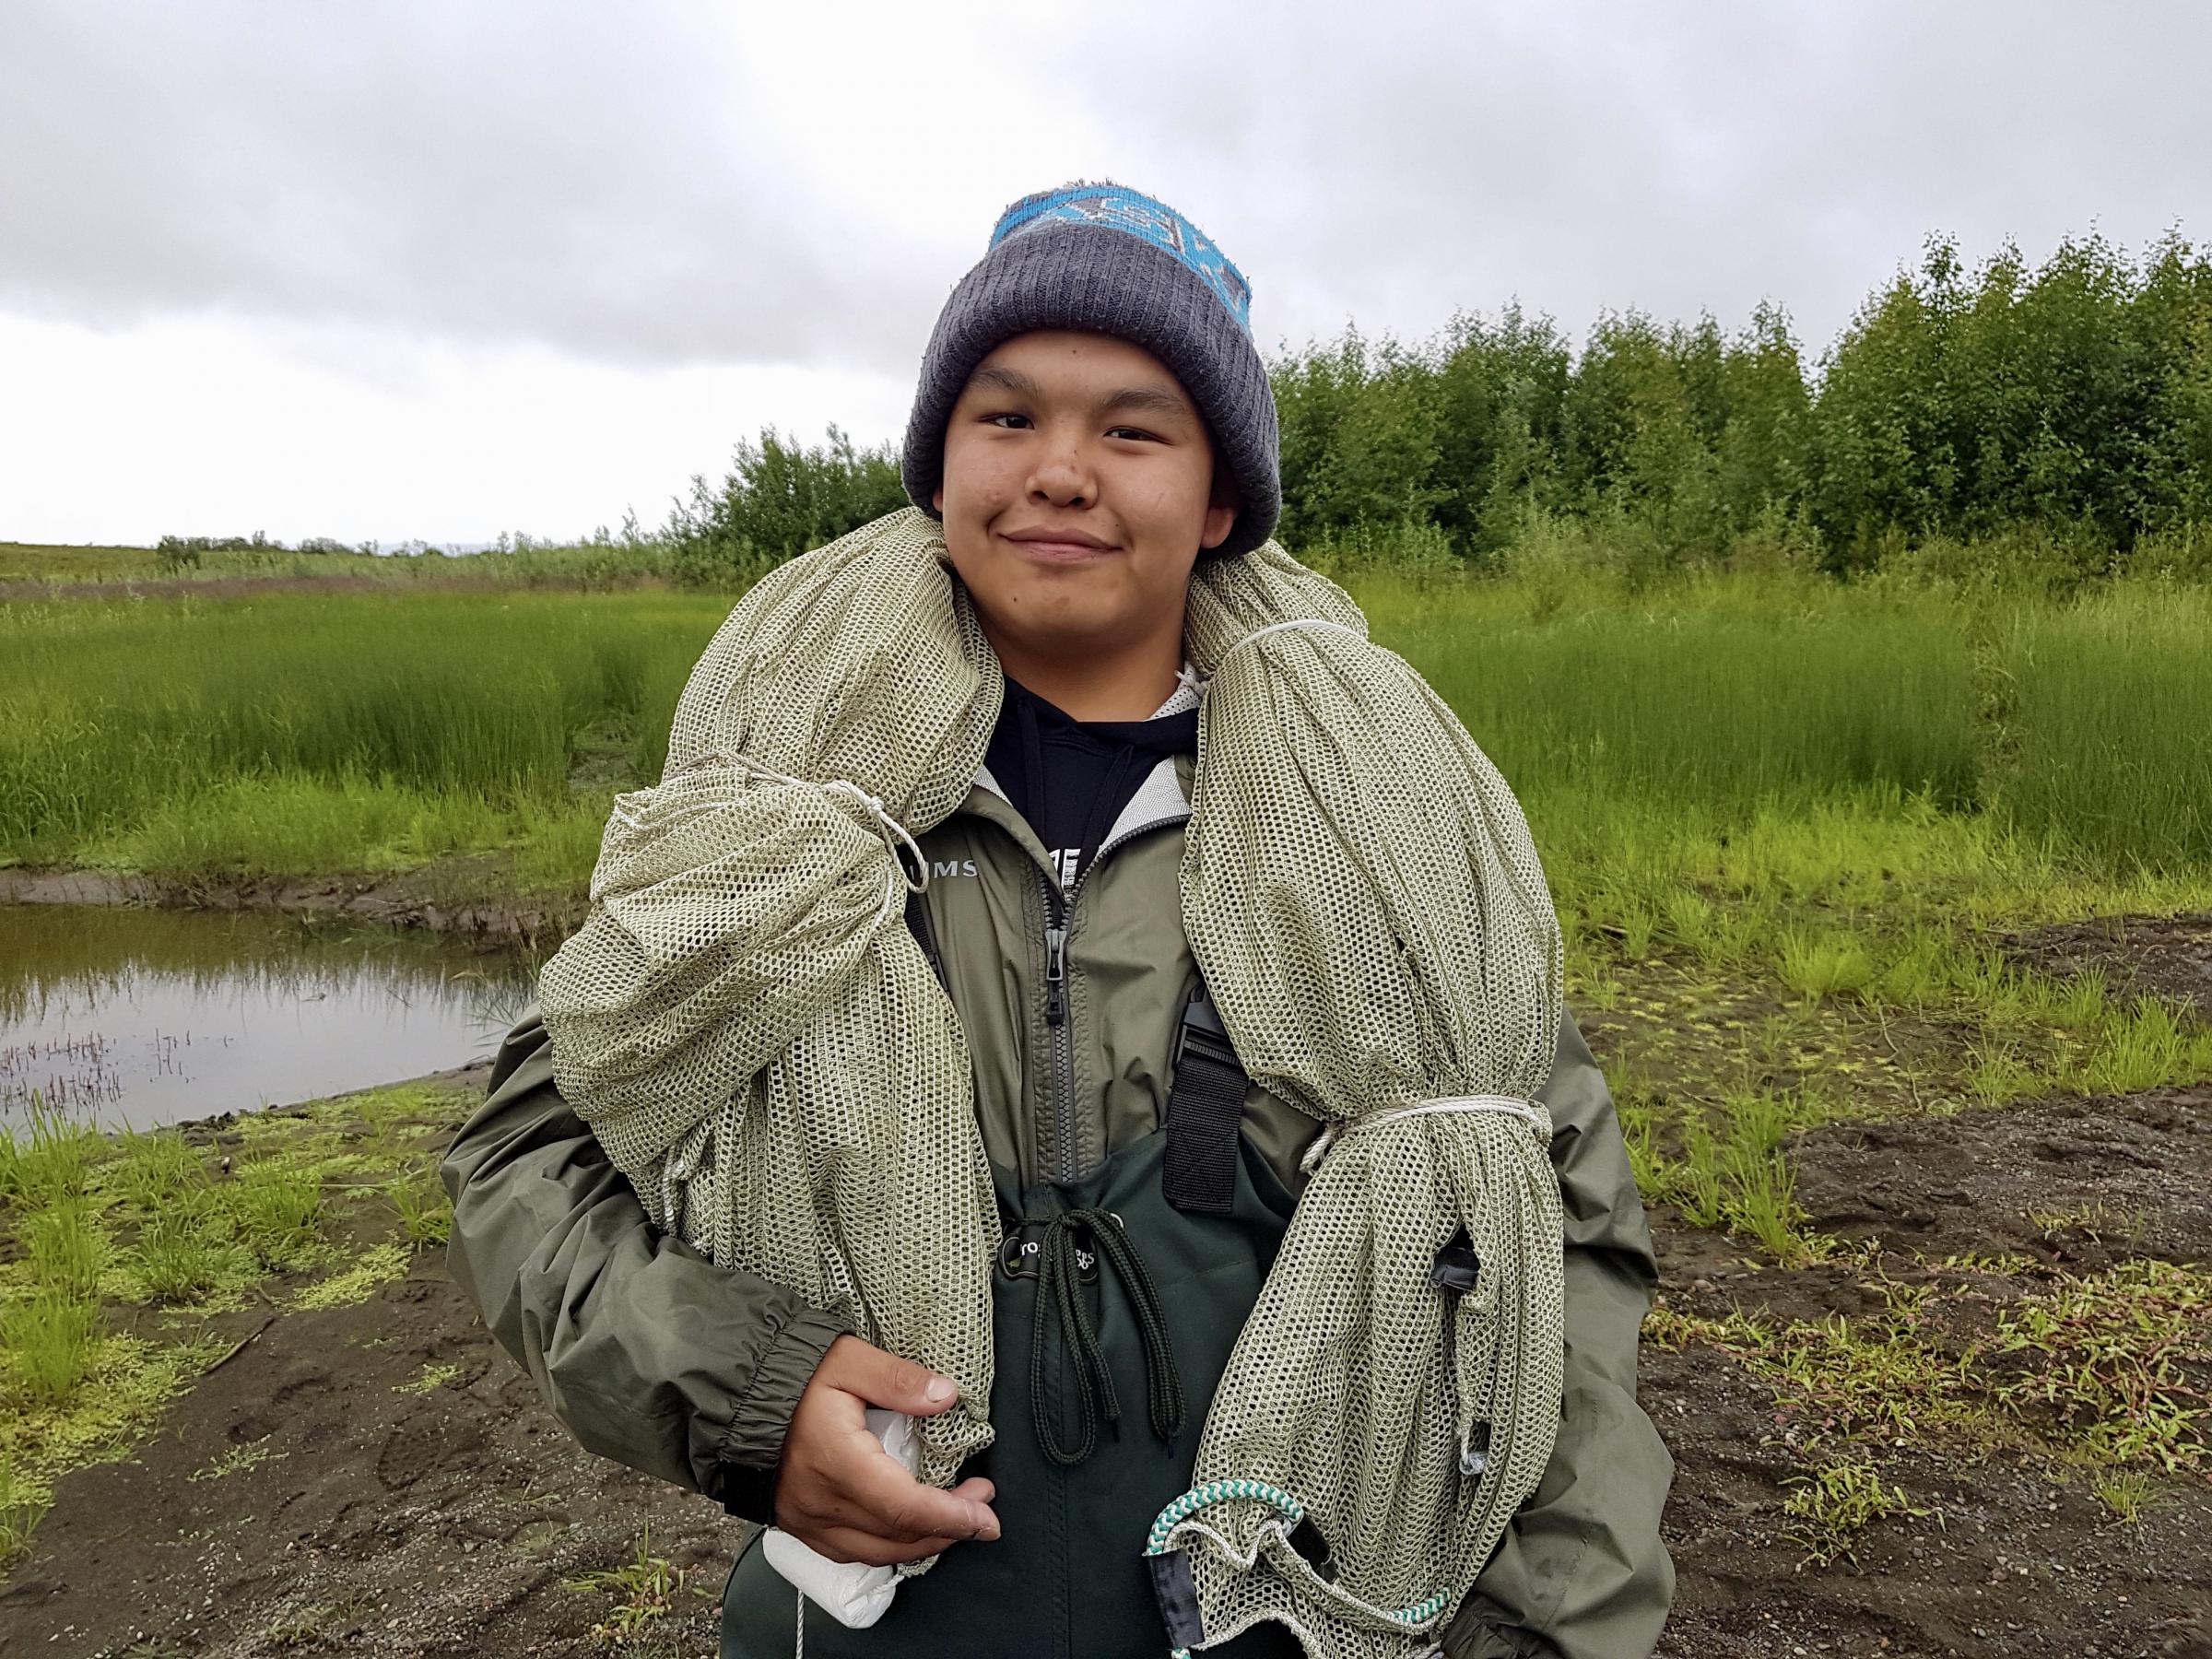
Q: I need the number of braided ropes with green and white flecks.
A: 1